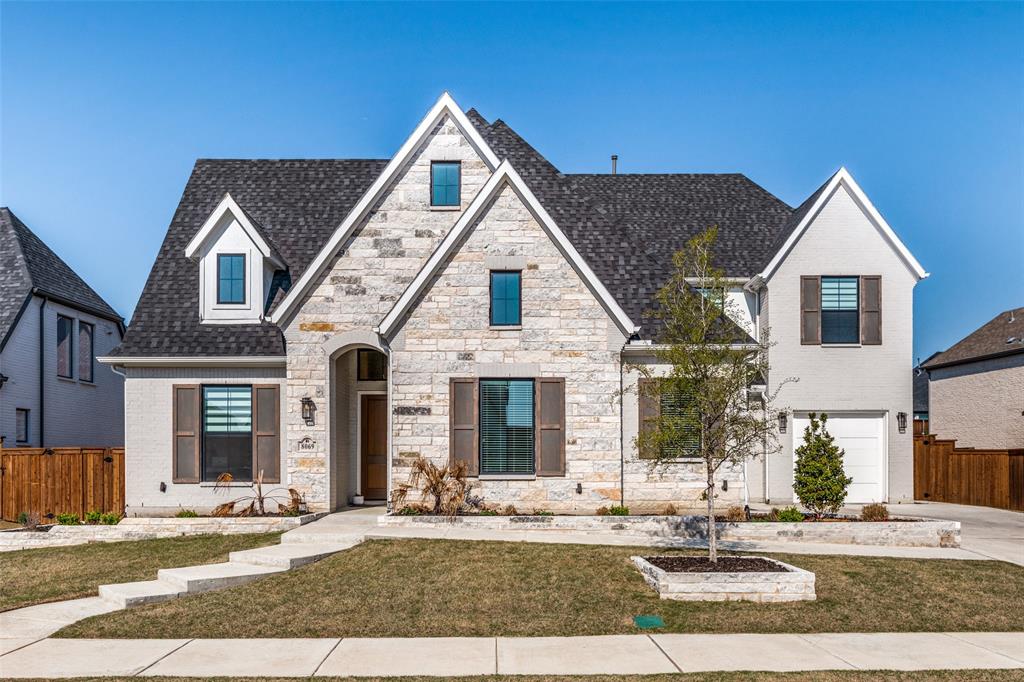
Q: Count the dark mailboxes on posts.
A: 0